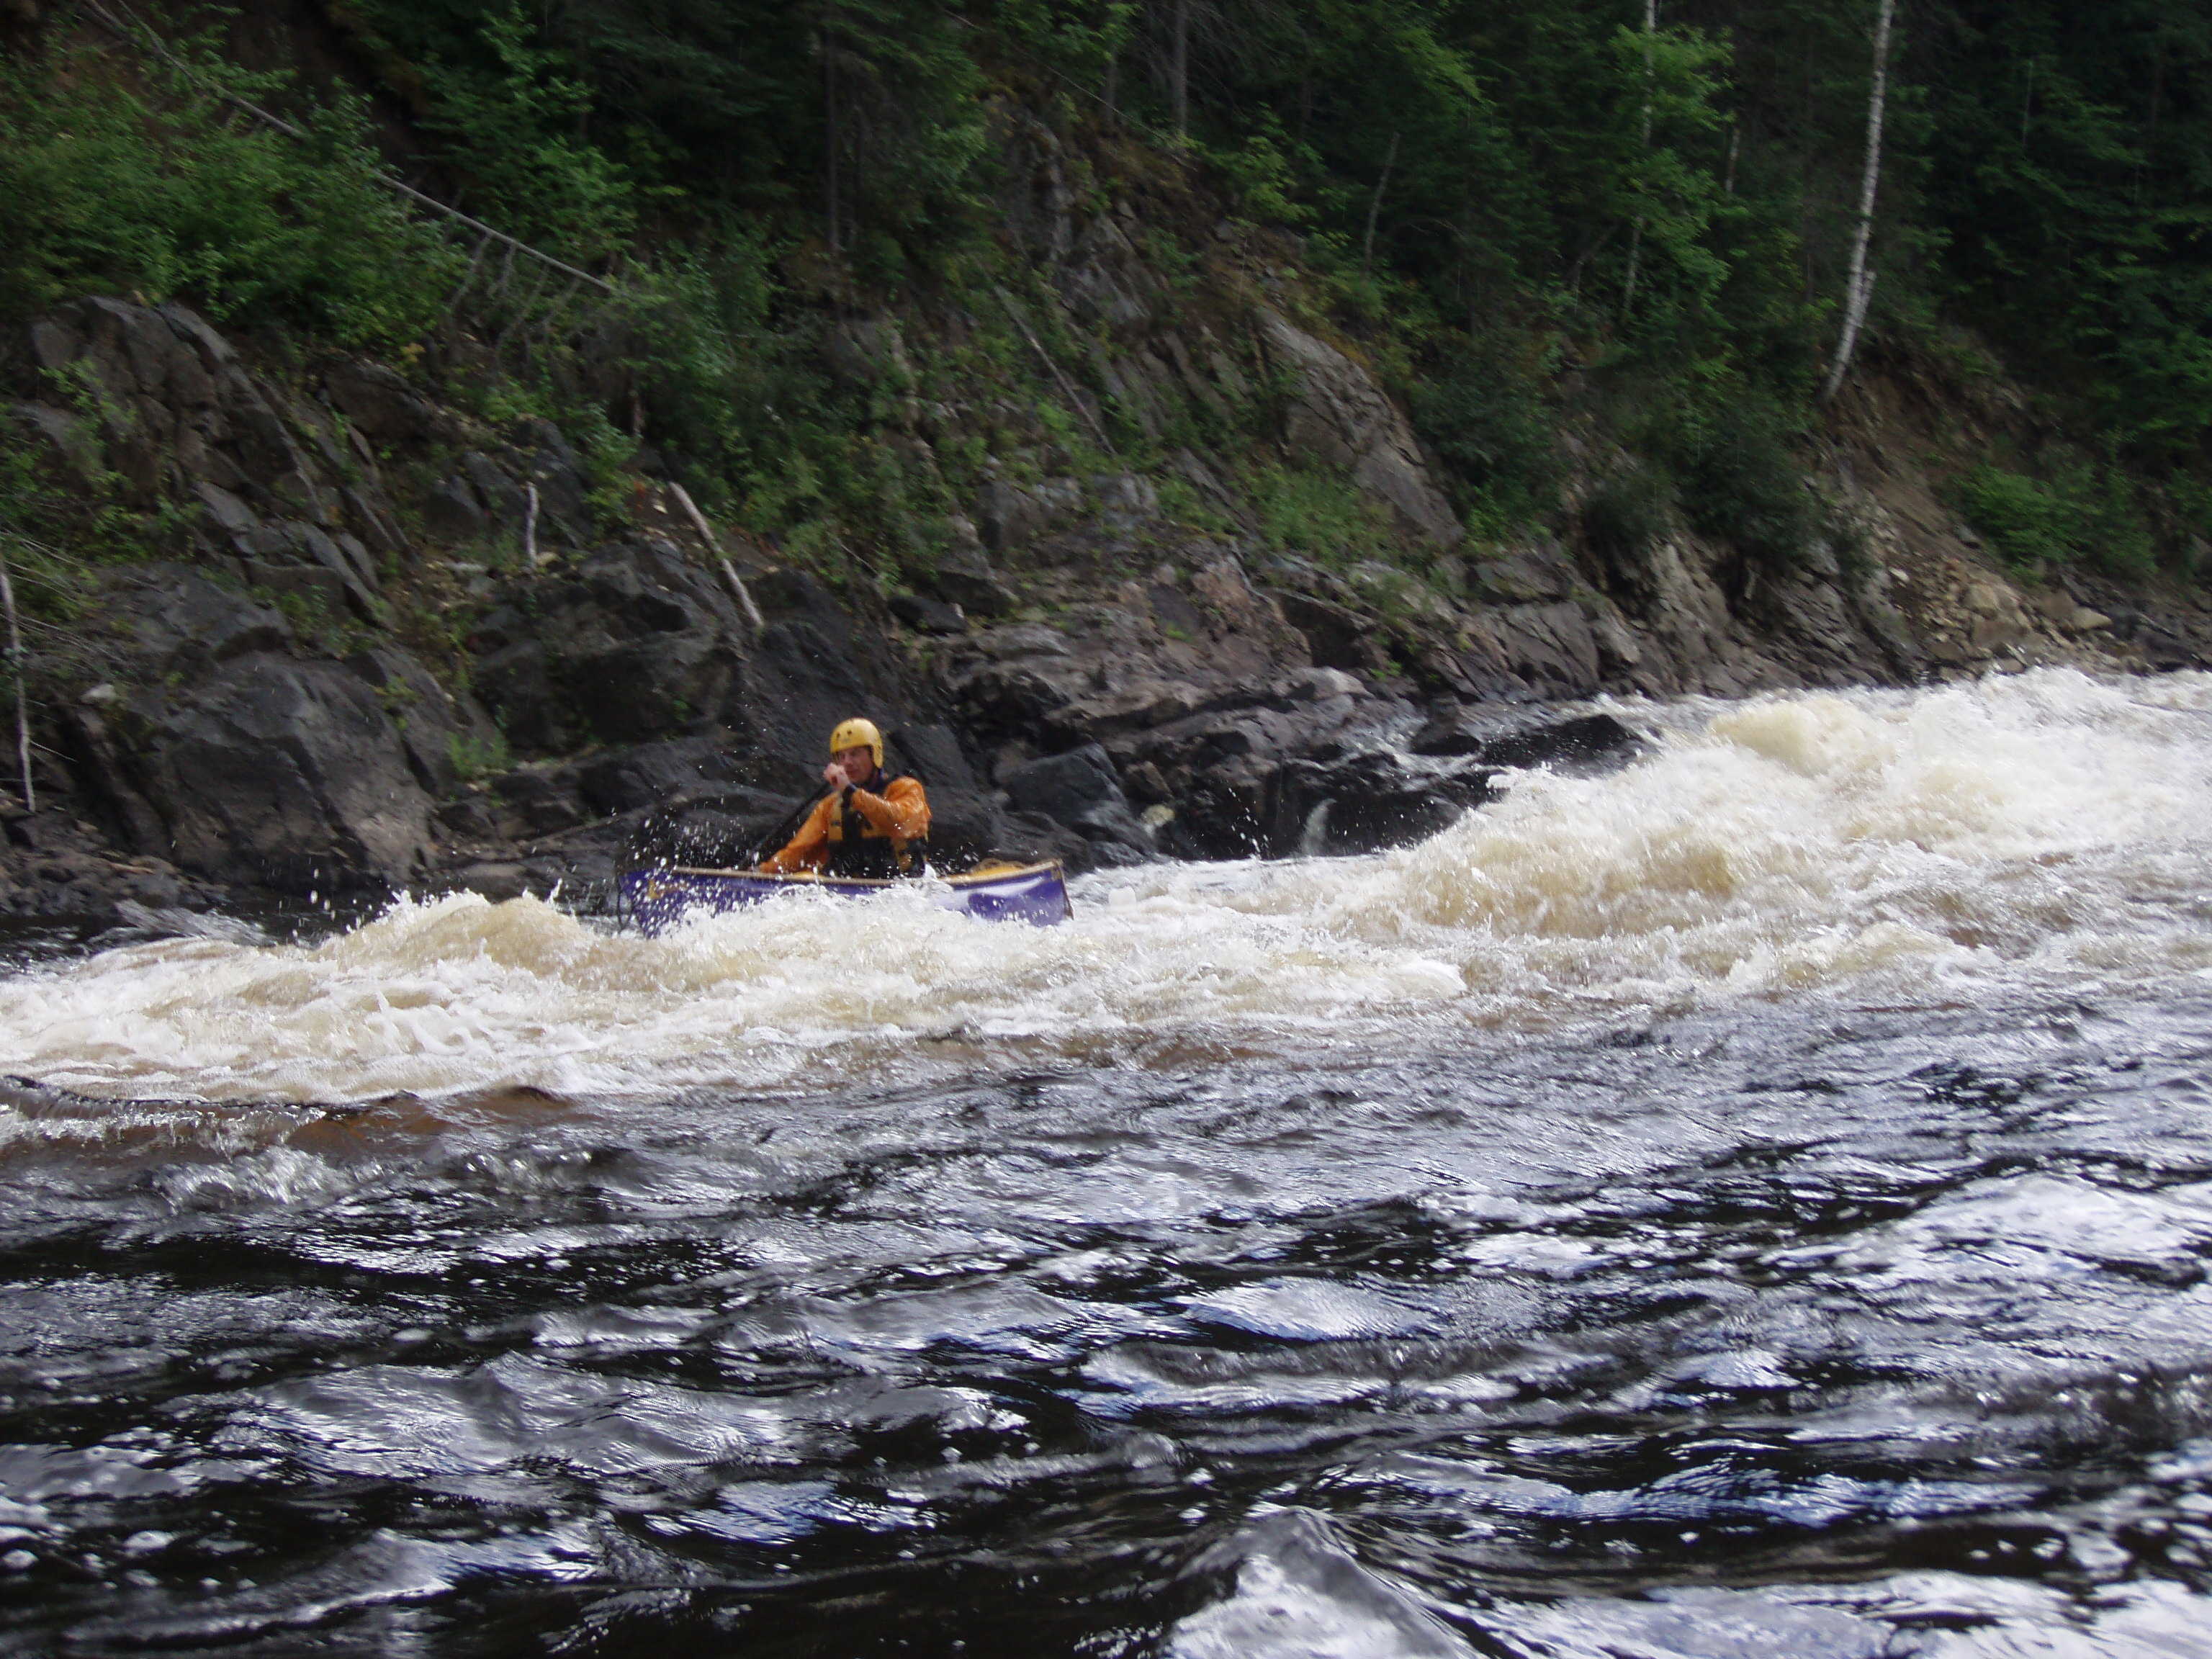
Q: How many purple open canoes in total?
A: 1